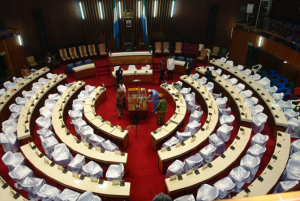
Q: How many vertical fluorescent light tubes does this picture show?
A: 8